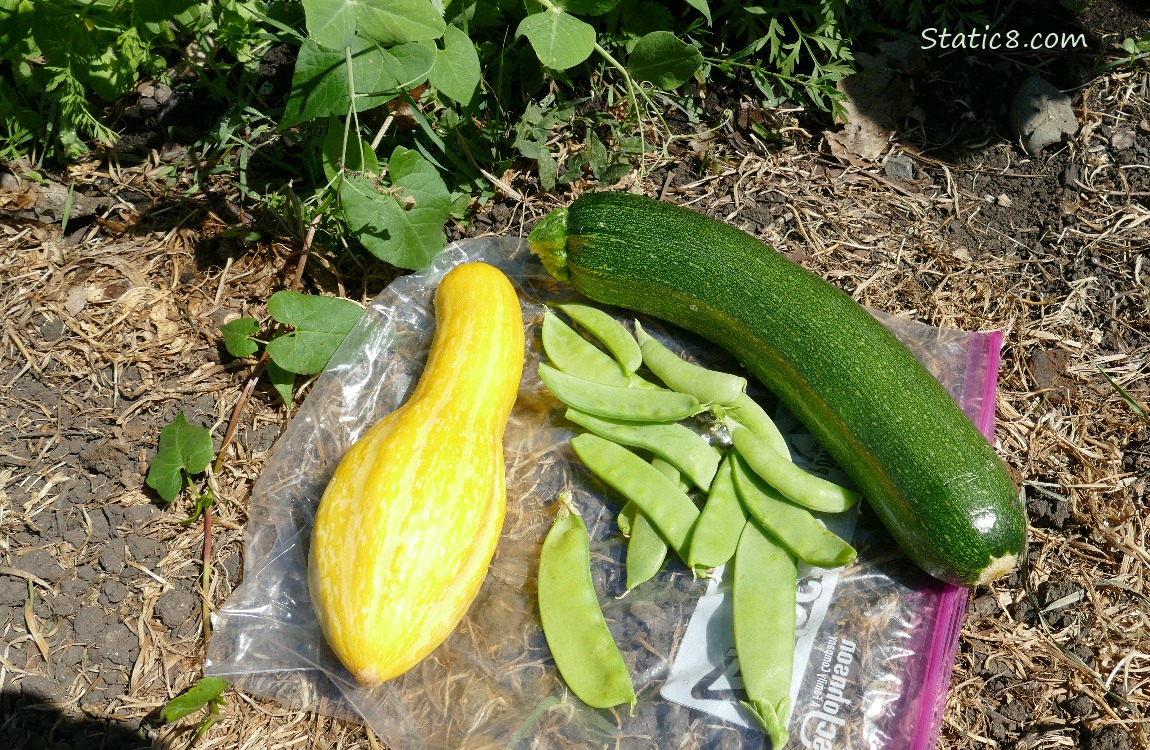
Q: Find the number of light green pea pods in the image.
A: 14